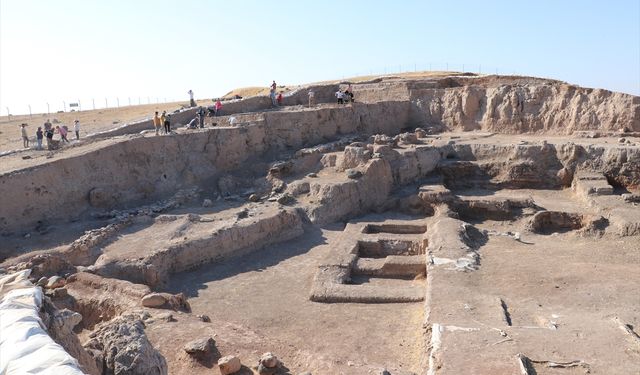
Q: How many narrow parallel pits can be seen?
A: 3